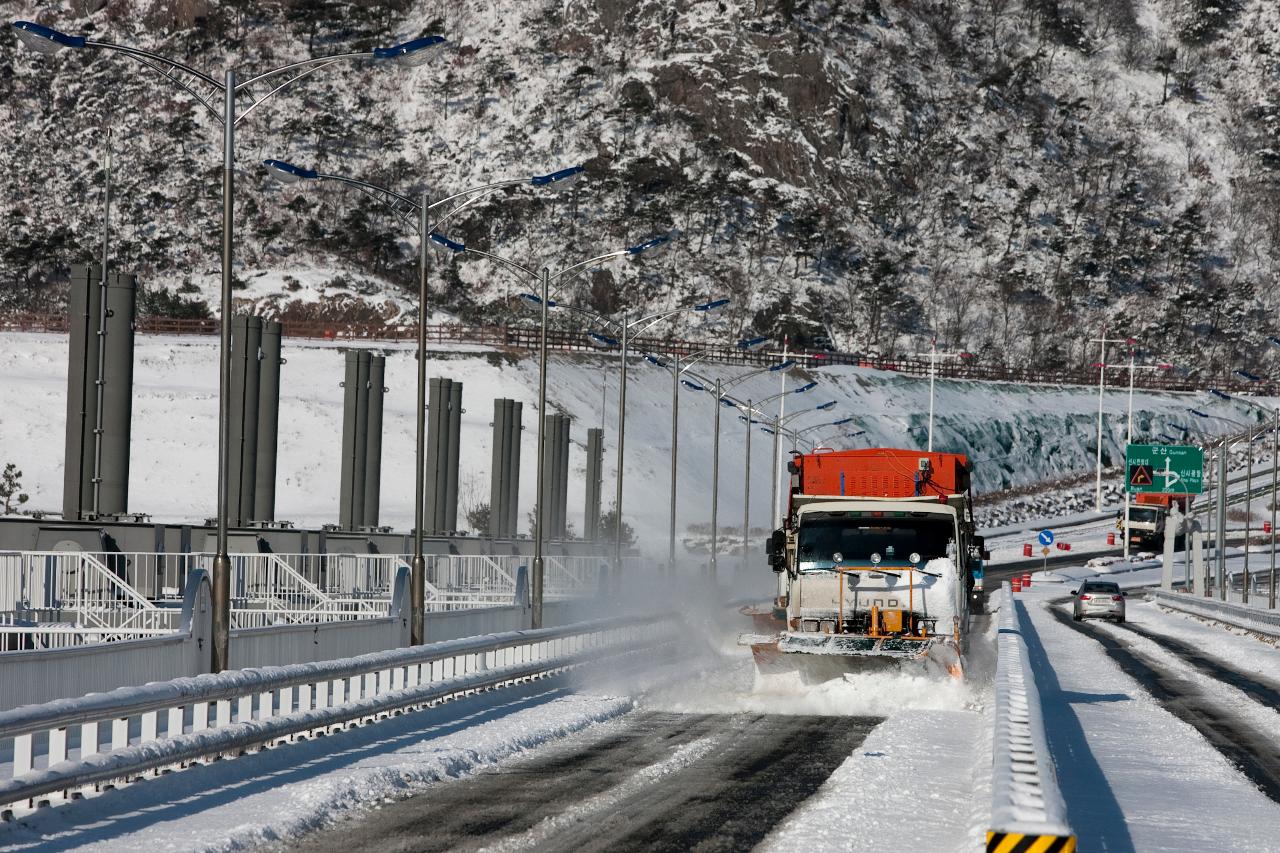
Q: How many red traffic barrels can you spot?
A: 6